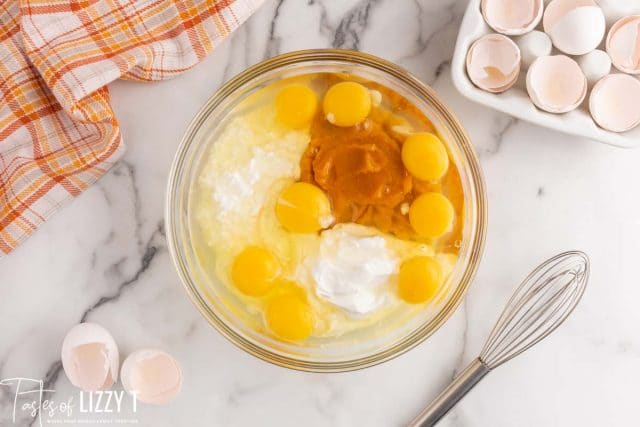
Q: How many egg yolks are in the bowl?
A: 8